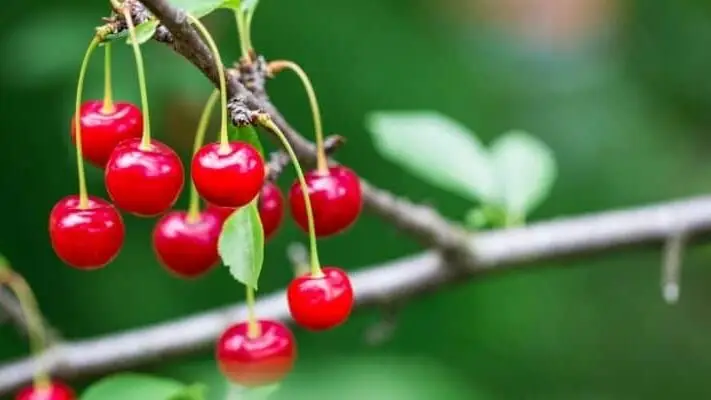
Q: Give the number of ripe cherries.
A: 10